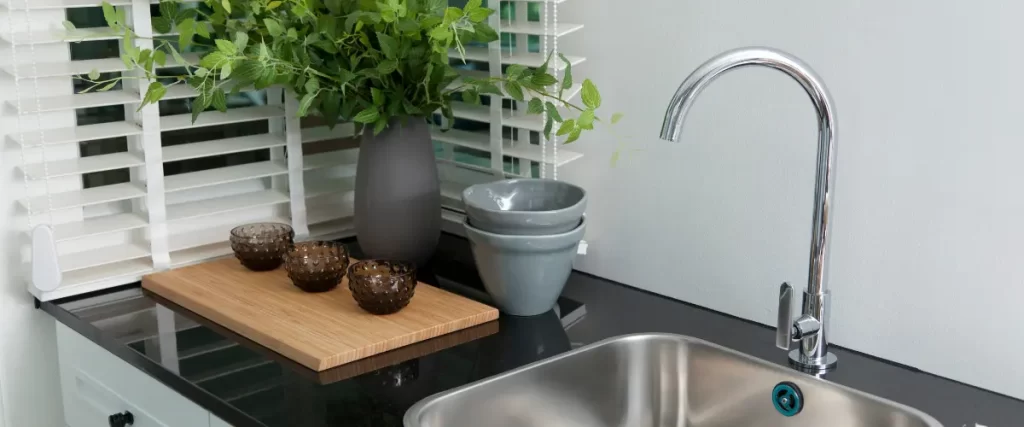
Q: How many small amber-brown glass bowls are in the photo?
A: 3